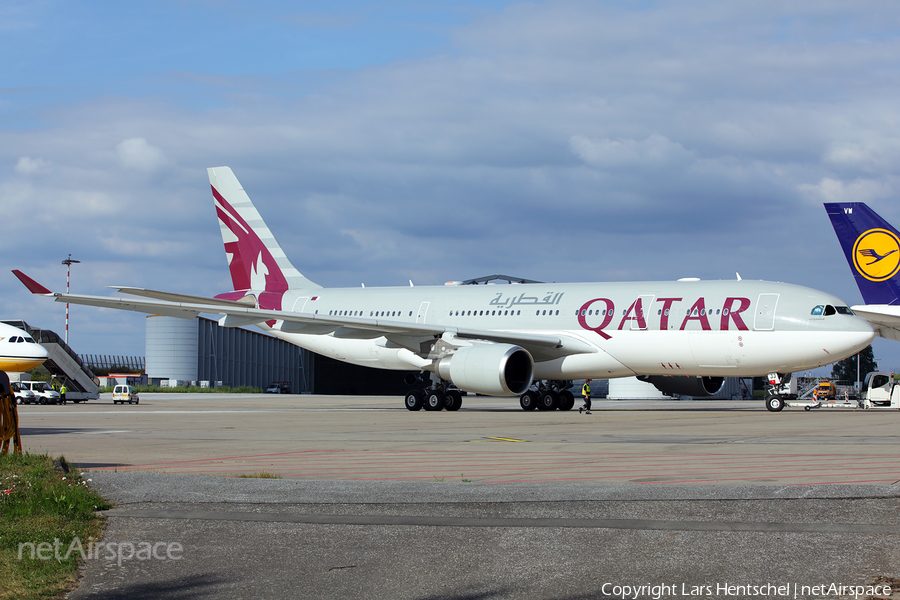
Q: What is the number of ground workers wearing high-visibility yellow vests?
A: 3